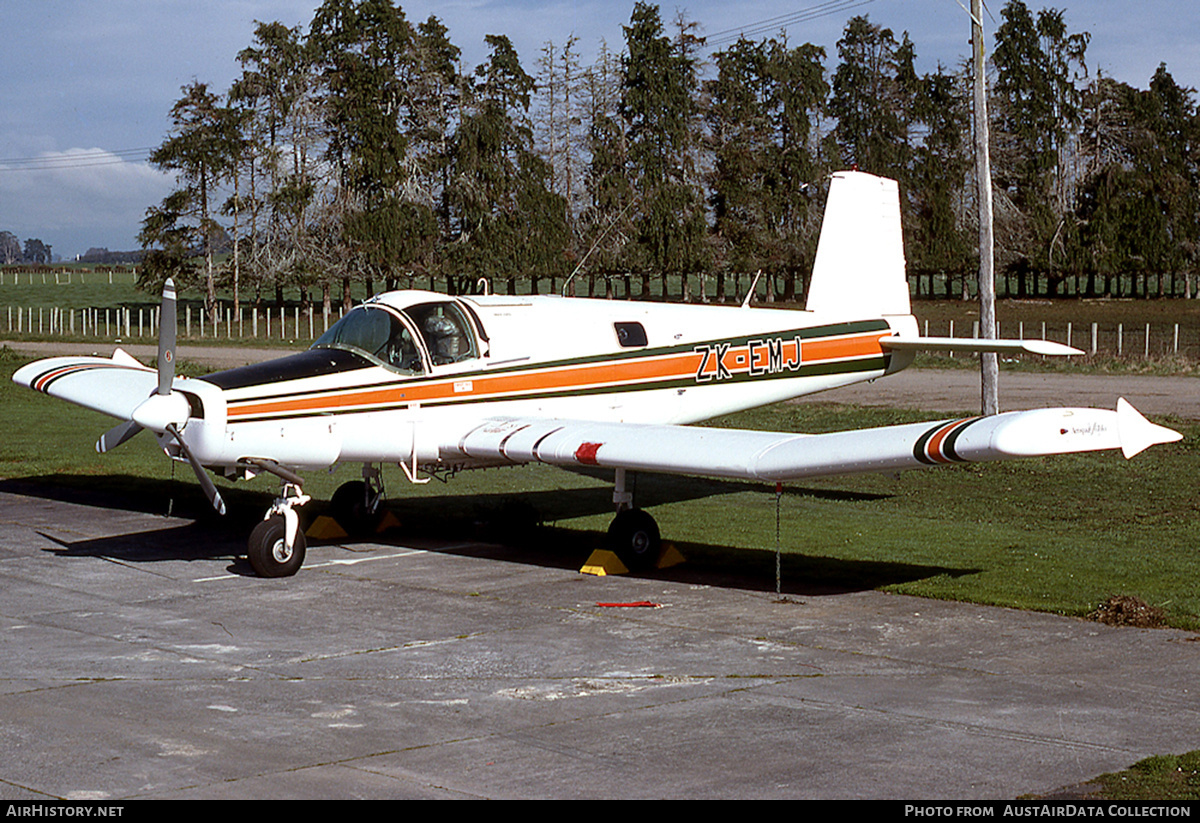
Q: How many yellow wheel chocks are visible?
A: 4